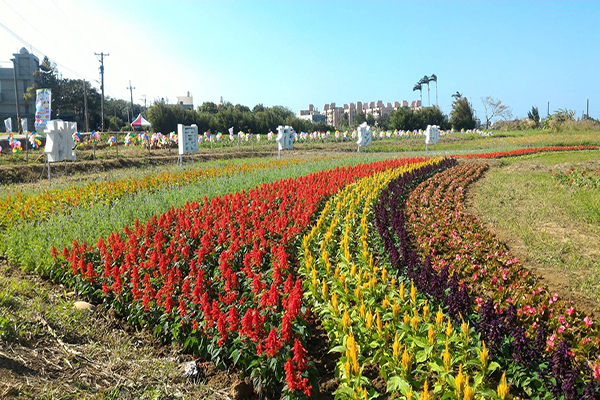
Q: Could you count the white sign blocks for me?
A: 5